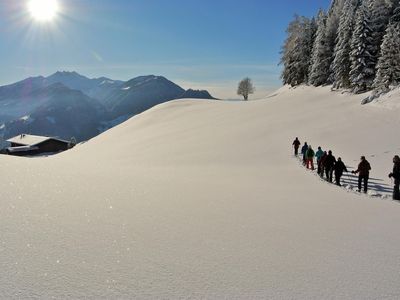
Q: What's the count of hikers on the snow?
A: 9